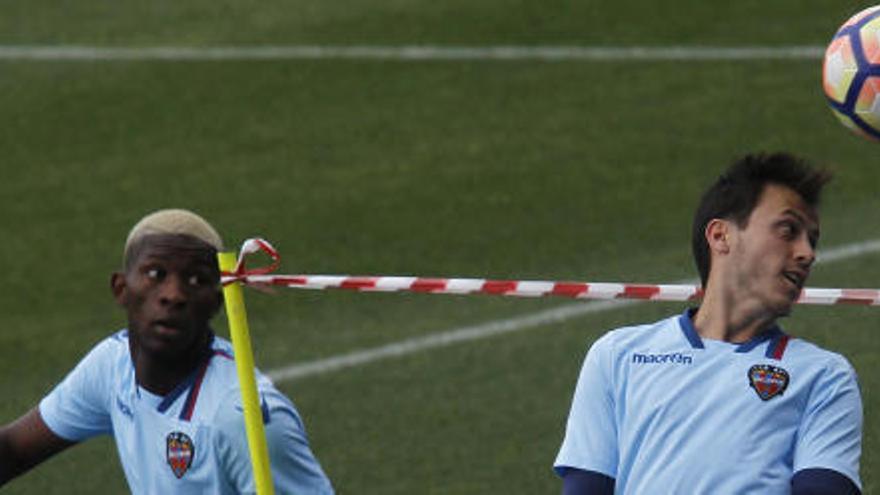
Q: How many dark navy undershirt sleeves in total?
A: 2